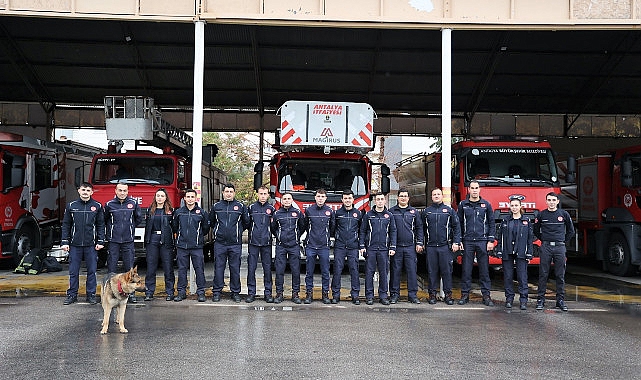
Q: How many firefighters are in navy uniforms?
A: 15